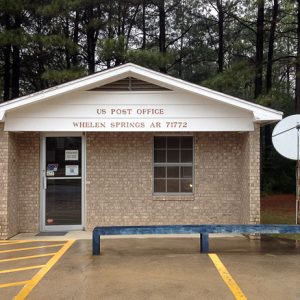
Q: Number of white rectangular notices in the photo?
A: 2